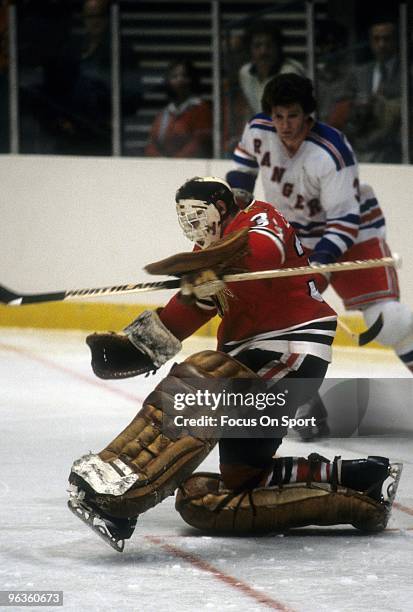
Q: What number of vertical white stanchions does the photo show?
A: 5